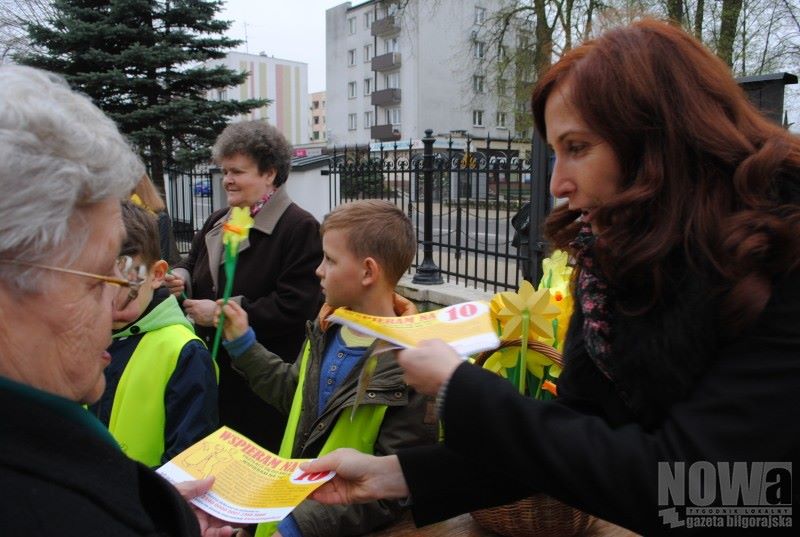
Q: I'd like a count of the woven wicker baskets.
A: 1